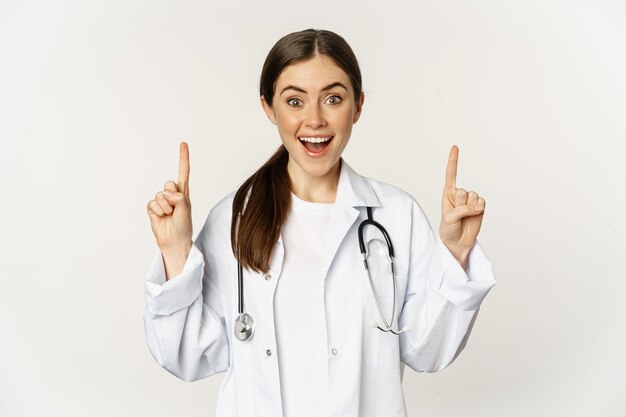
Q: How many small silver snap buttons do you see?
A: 3